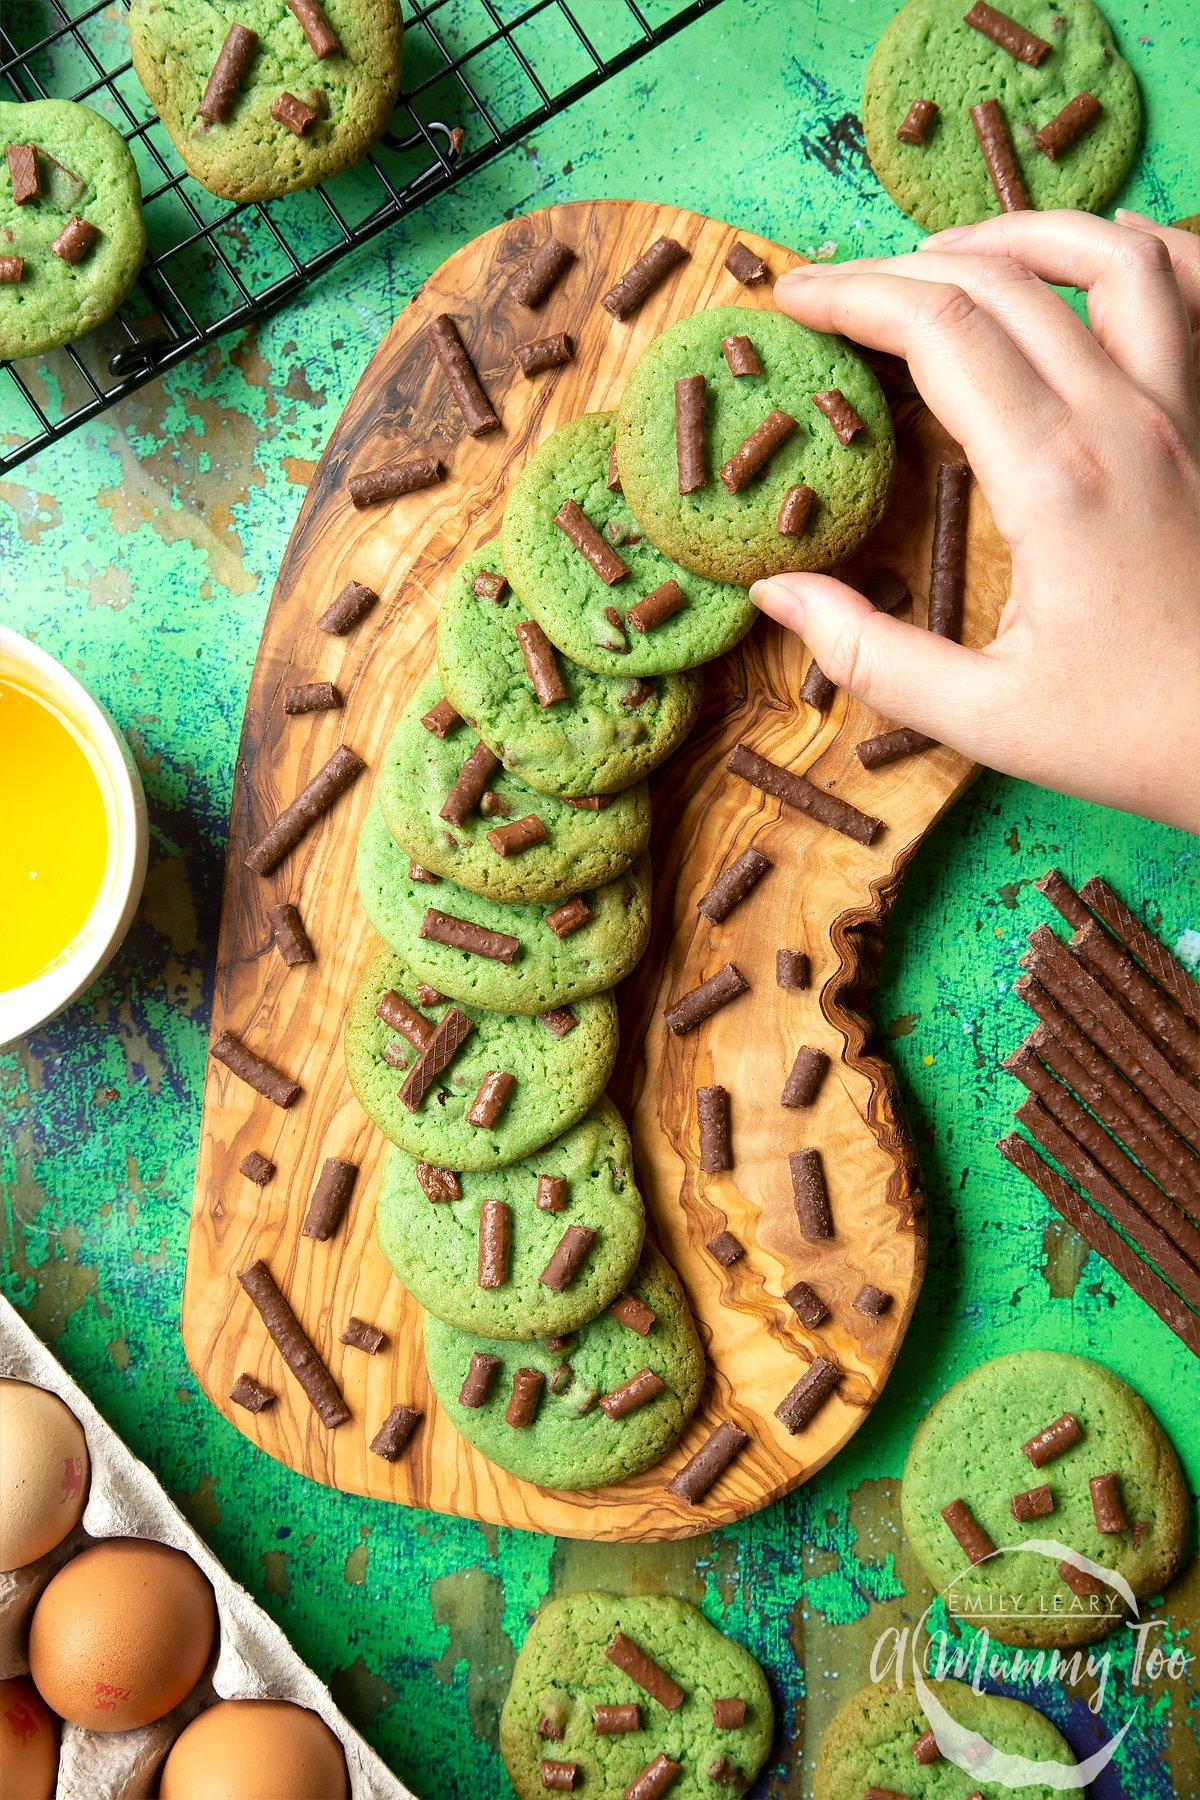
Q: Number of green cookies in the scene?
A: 14